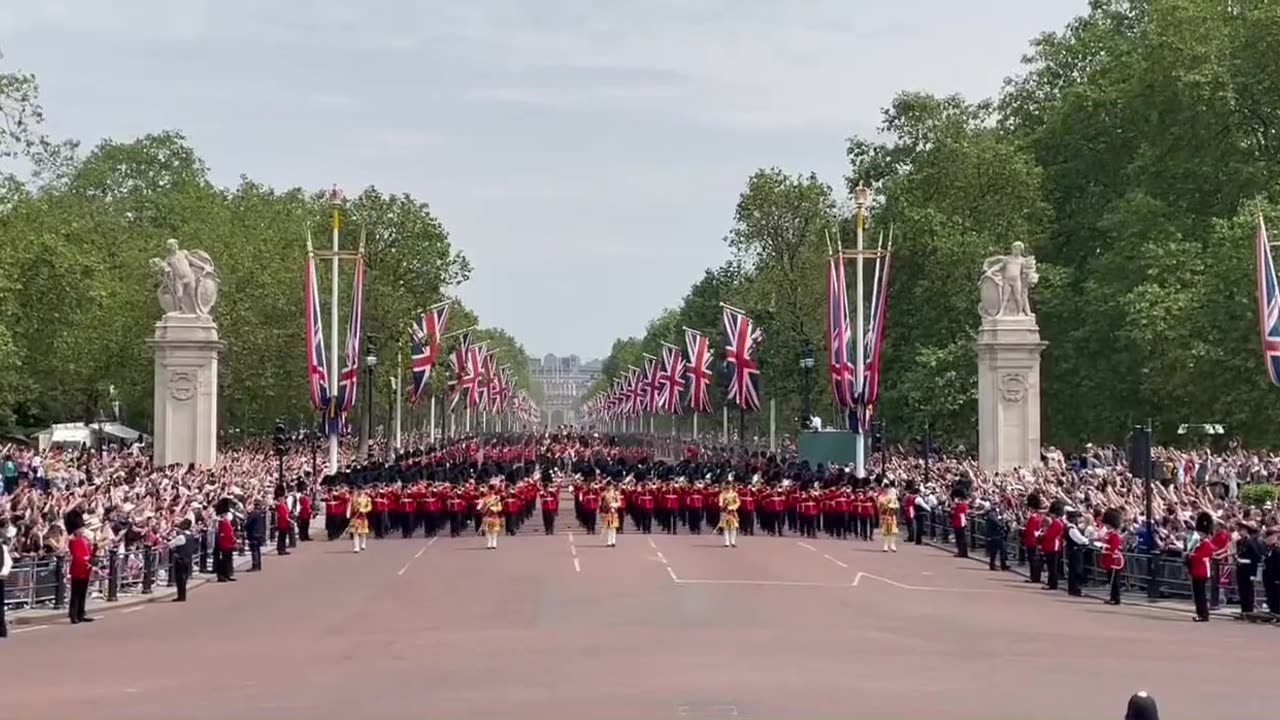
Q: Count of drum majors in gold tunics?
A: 5